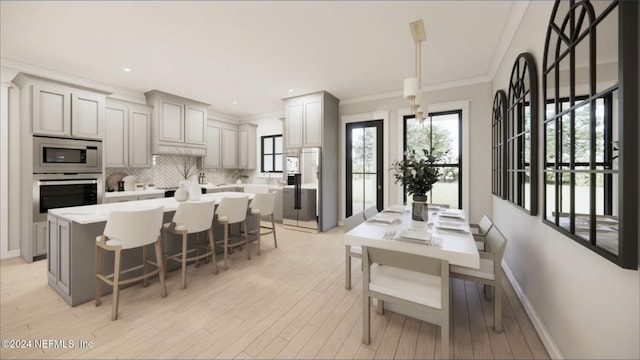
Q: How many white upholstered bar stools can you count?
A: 4